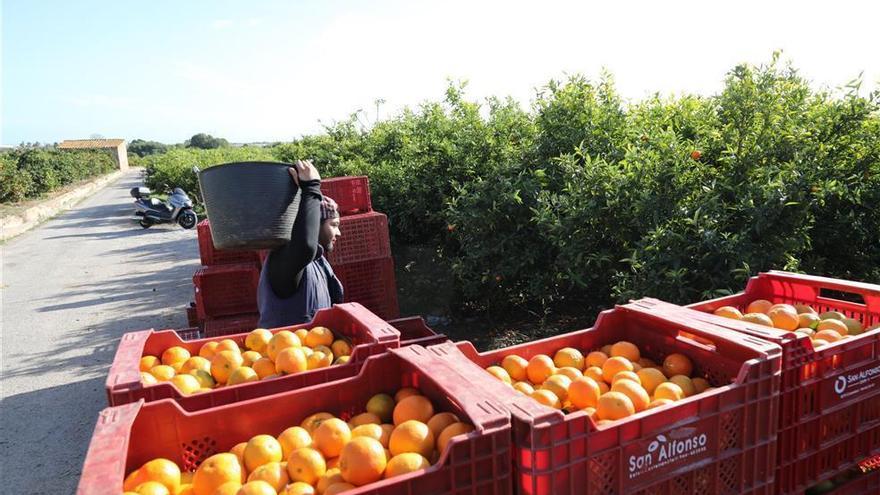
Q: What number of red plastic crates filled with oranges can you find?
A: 4